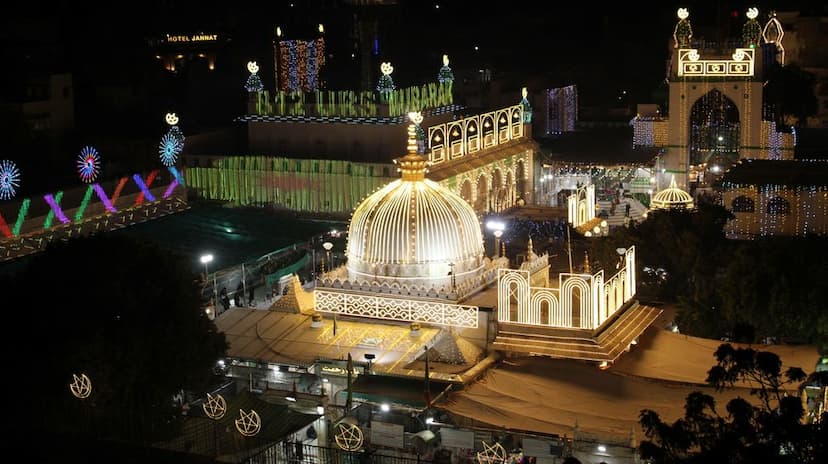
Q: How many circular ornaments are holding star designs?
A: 5